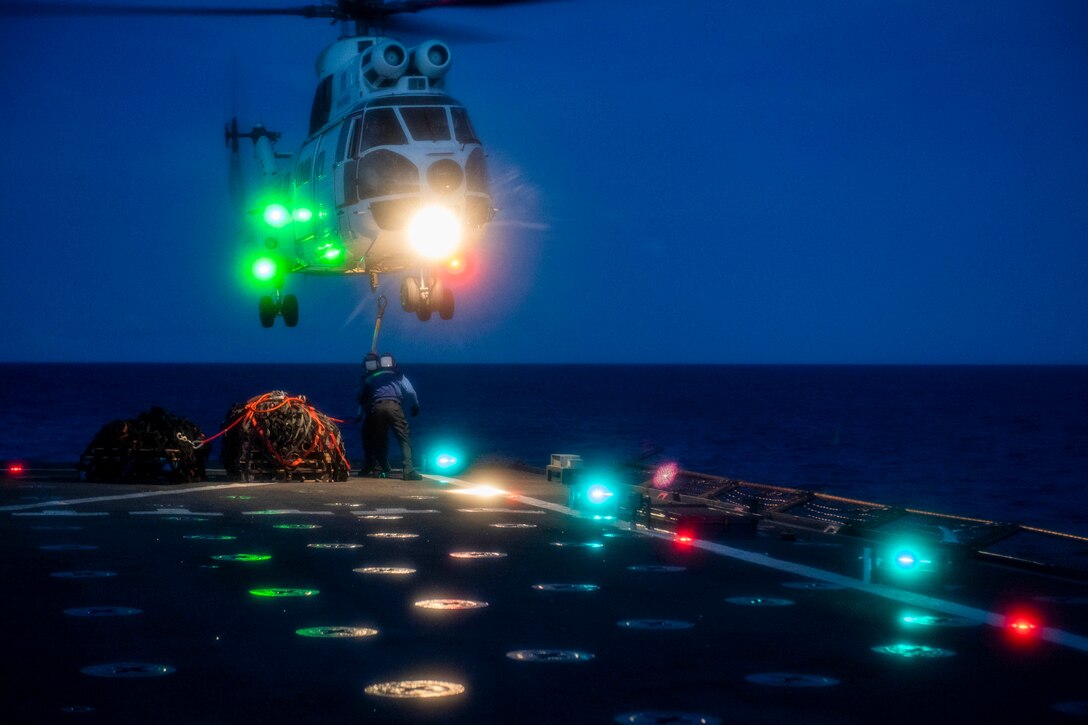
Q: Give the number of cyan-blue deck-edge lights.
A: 3